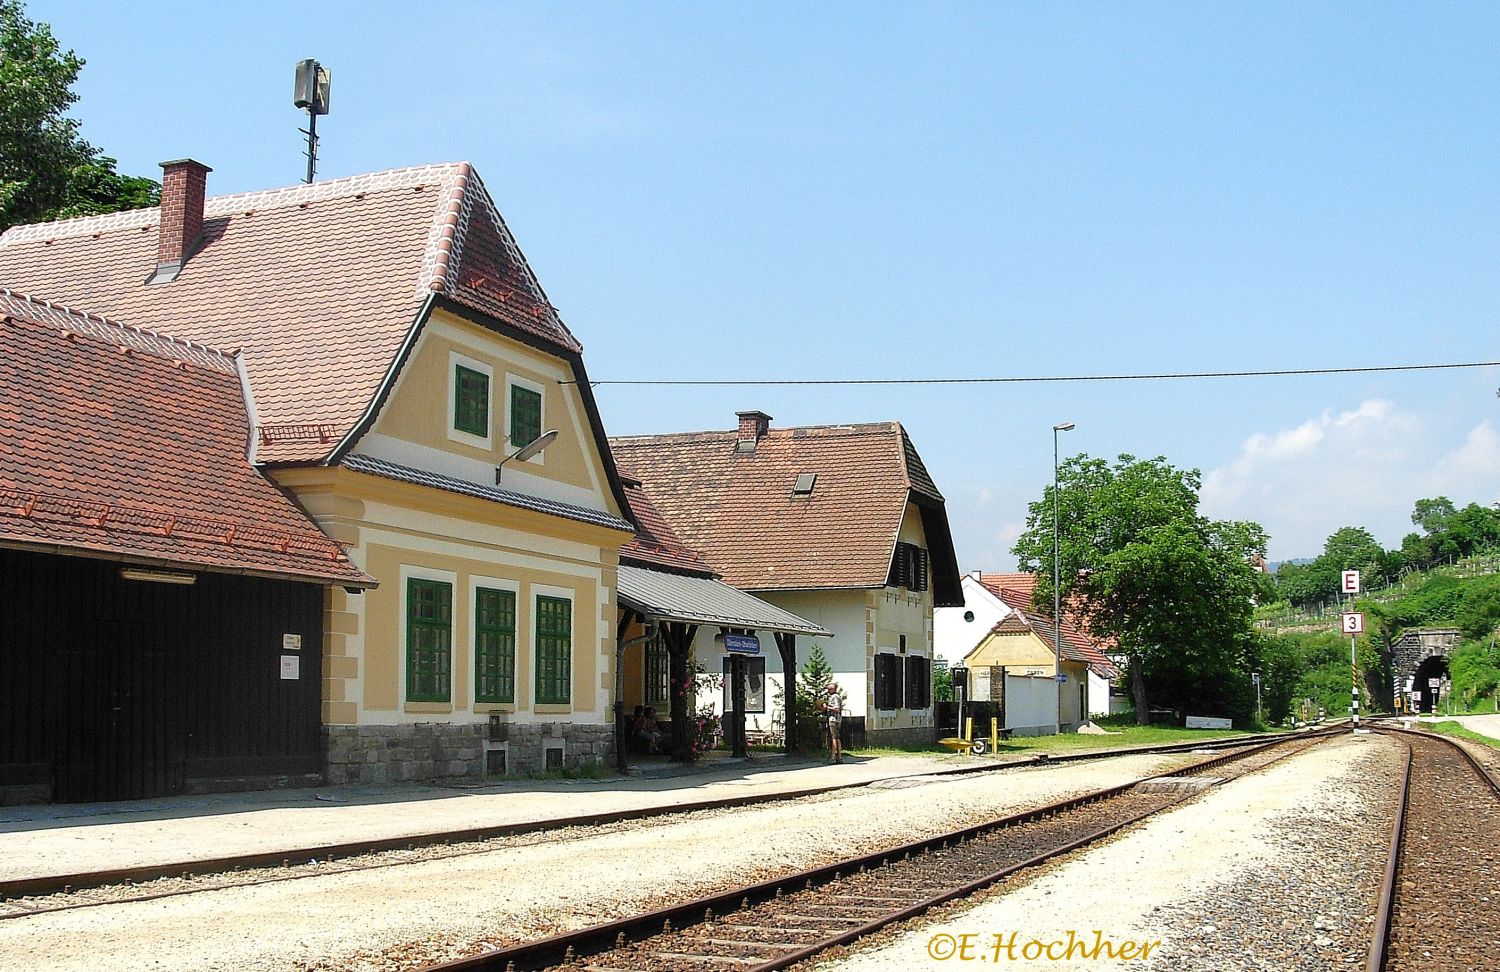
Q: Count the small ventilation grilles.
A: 2